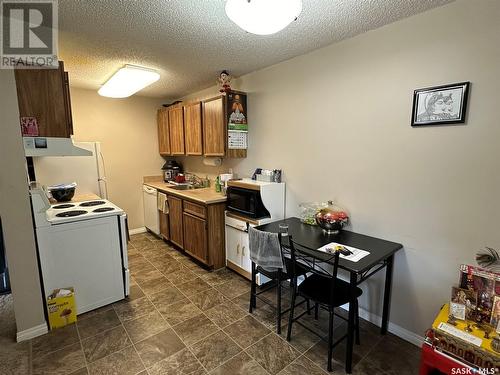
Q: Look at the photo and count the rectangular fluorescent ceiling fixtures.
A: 1